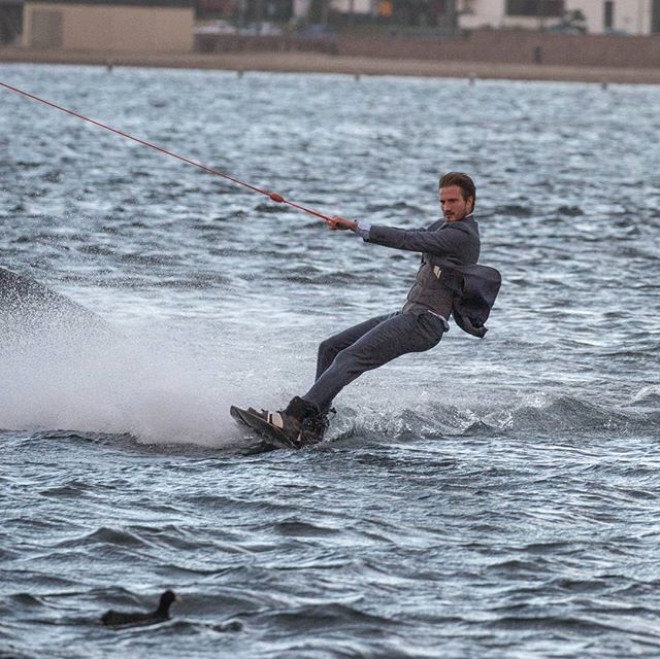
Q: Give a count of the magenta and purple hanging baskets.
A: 0